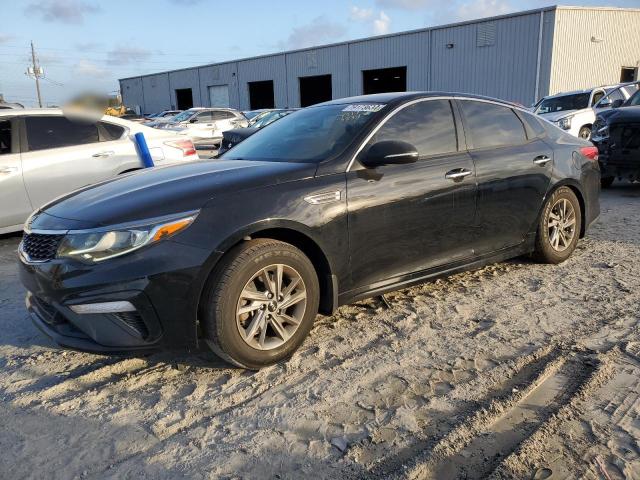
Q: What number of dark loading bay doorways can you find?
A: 4